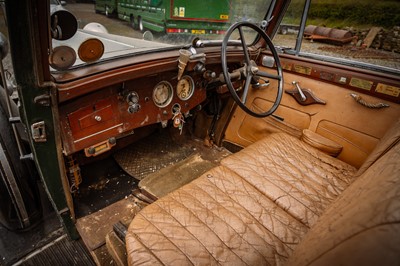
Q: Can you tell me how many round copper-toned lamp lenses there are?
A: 2